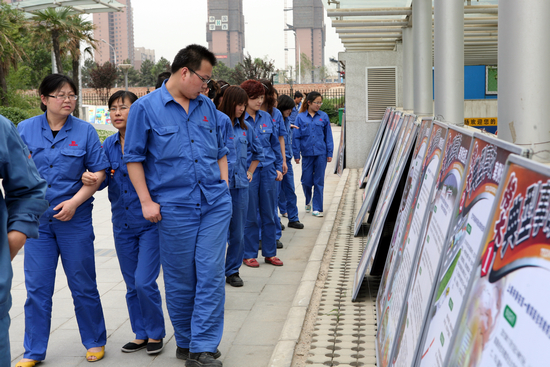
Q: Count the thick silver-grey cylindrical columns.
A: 4